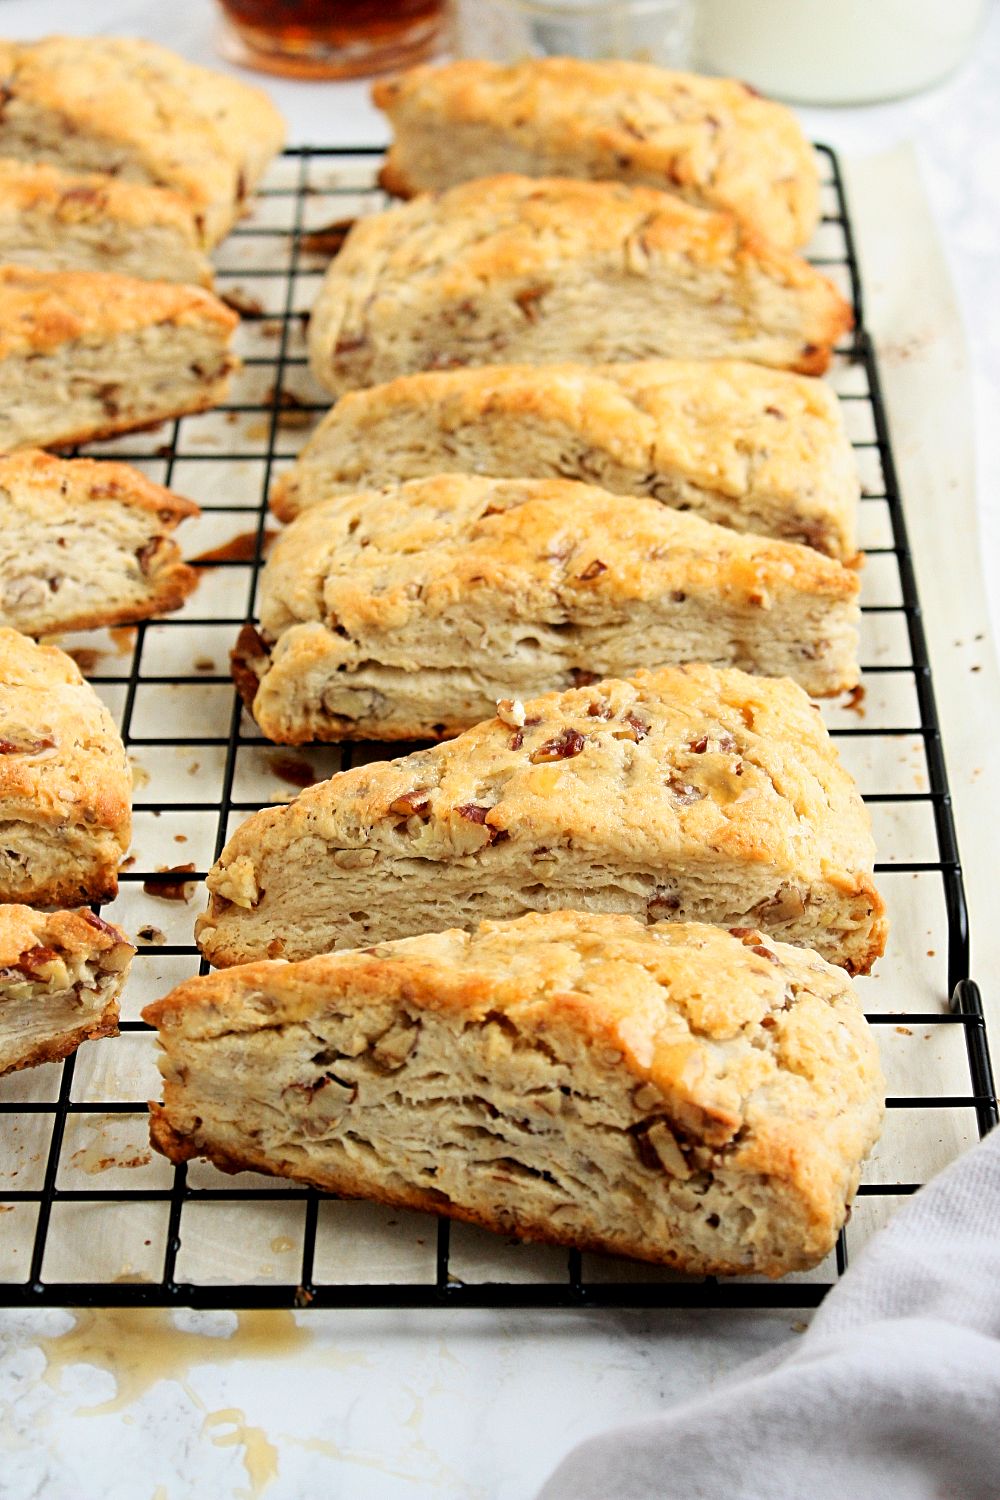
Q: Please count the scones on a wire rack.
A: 12